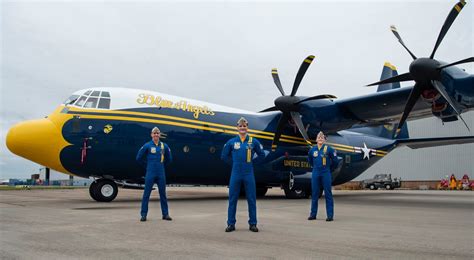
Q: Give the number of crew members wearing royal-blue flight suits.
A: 3